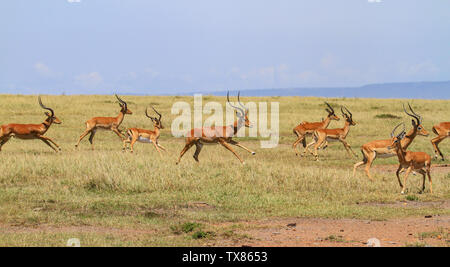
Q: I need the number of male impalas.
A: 8